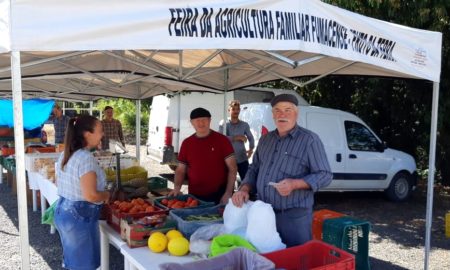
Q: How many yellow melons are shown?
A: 3